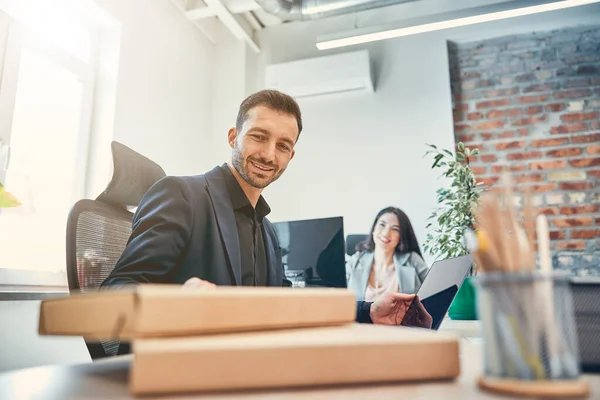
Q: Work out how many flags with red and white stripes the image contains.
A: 0